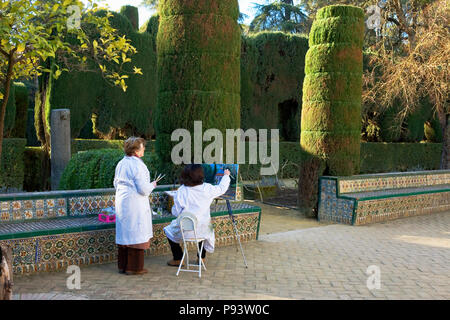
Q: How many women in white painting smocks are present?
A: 2